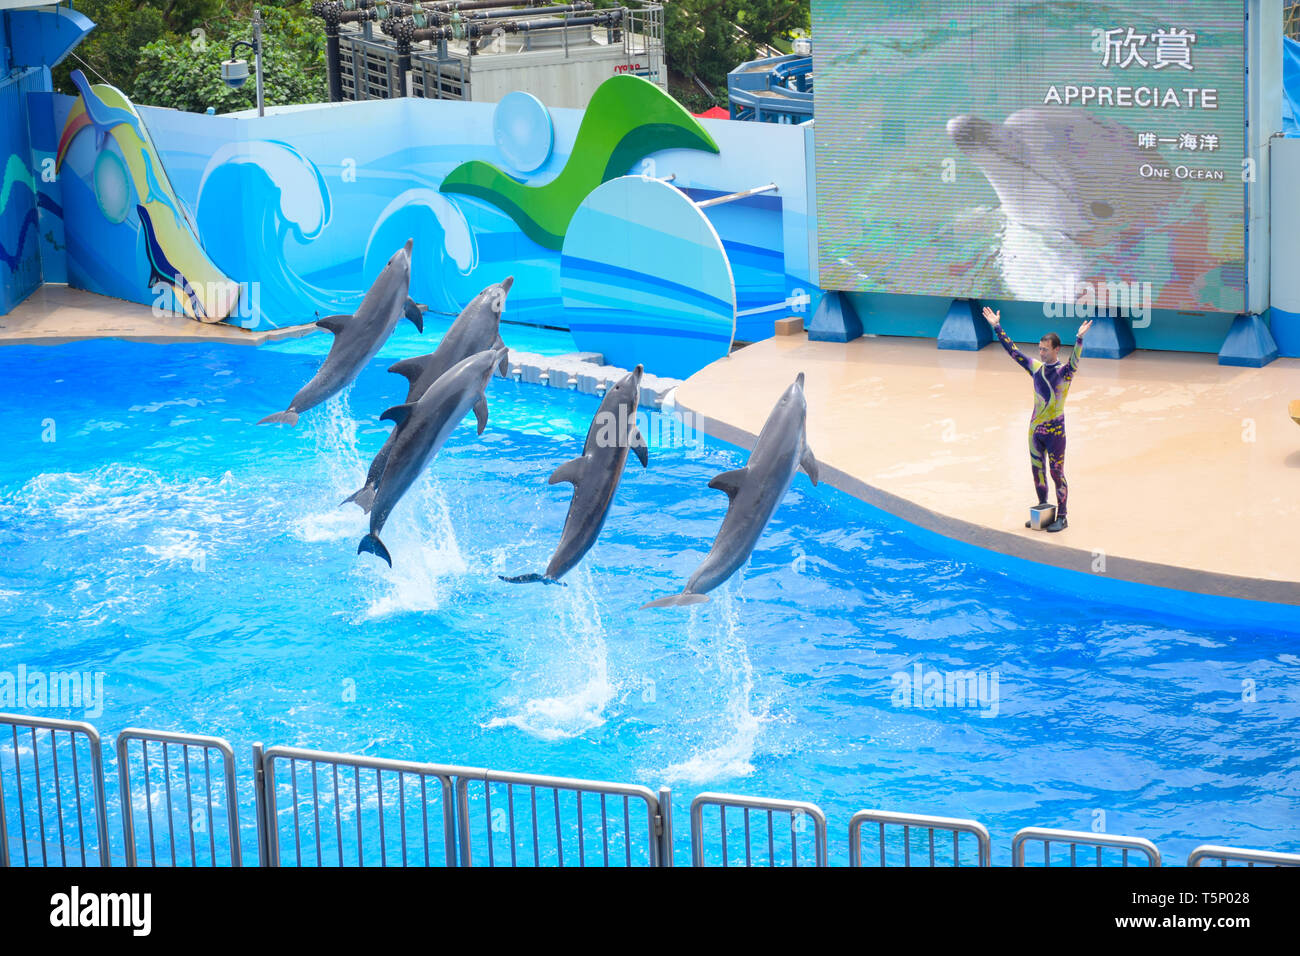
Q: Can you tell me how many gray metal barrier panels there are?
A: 8